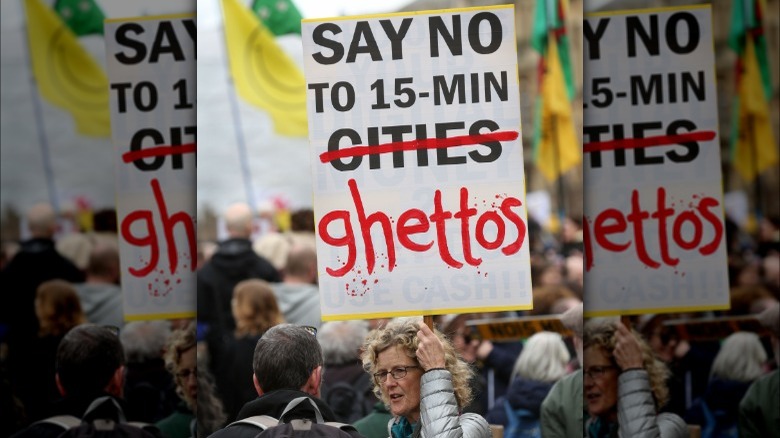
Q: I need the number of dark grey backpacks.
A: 2